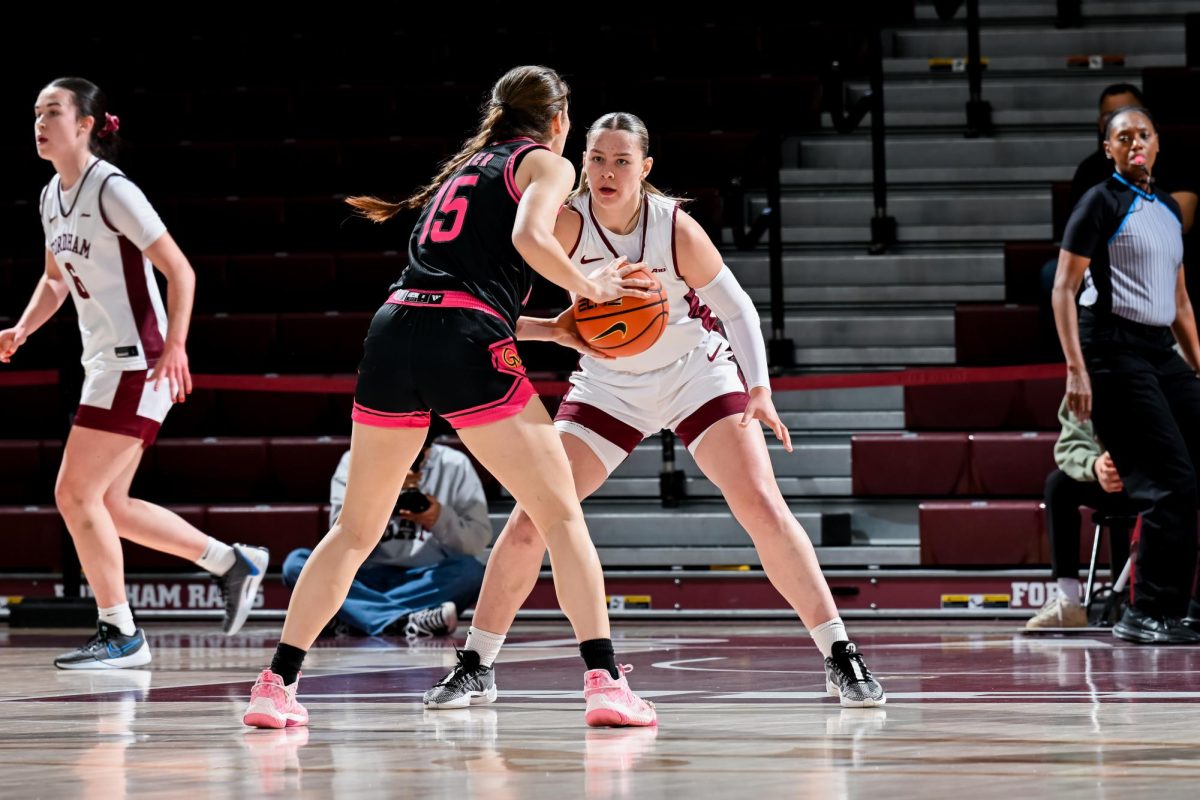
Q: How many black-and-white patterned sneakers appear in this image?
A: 2